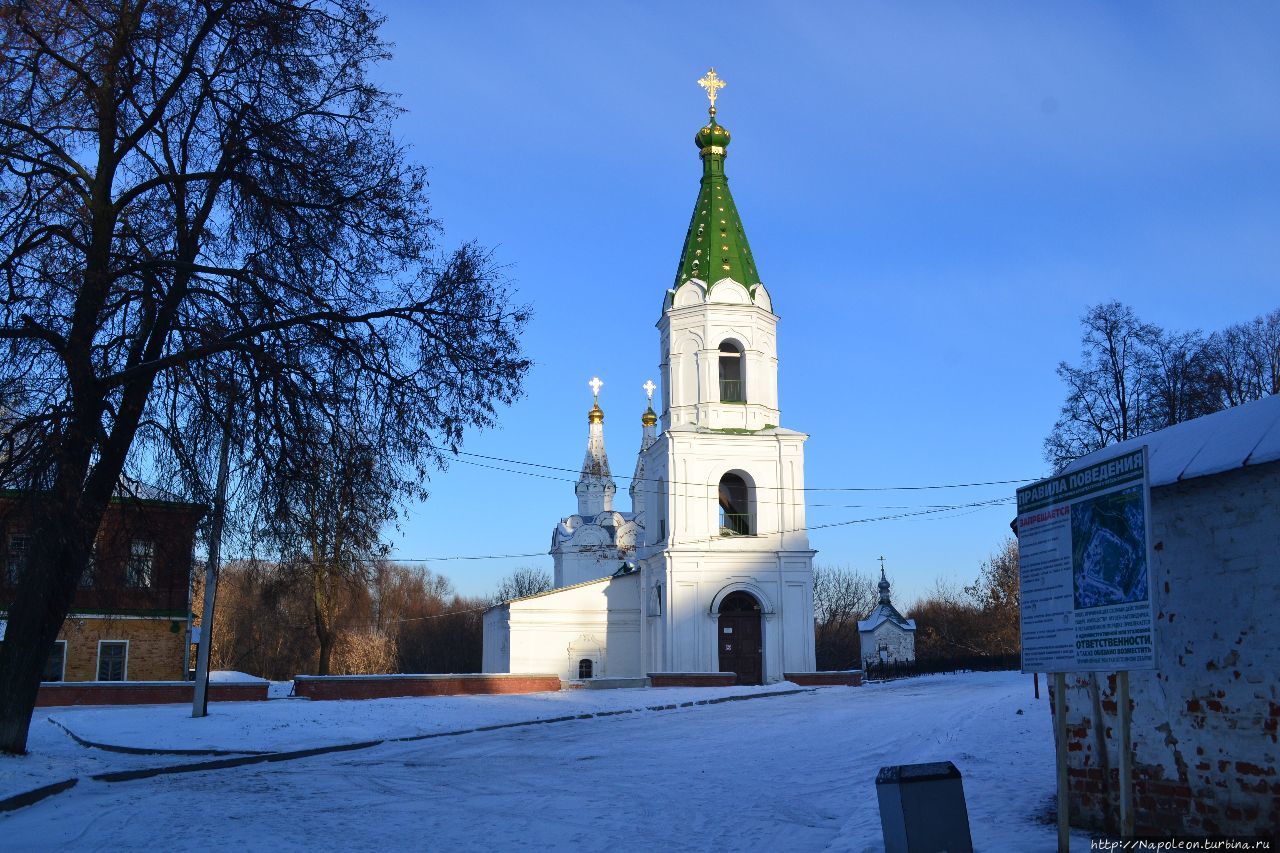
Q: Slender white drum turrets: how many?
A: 2